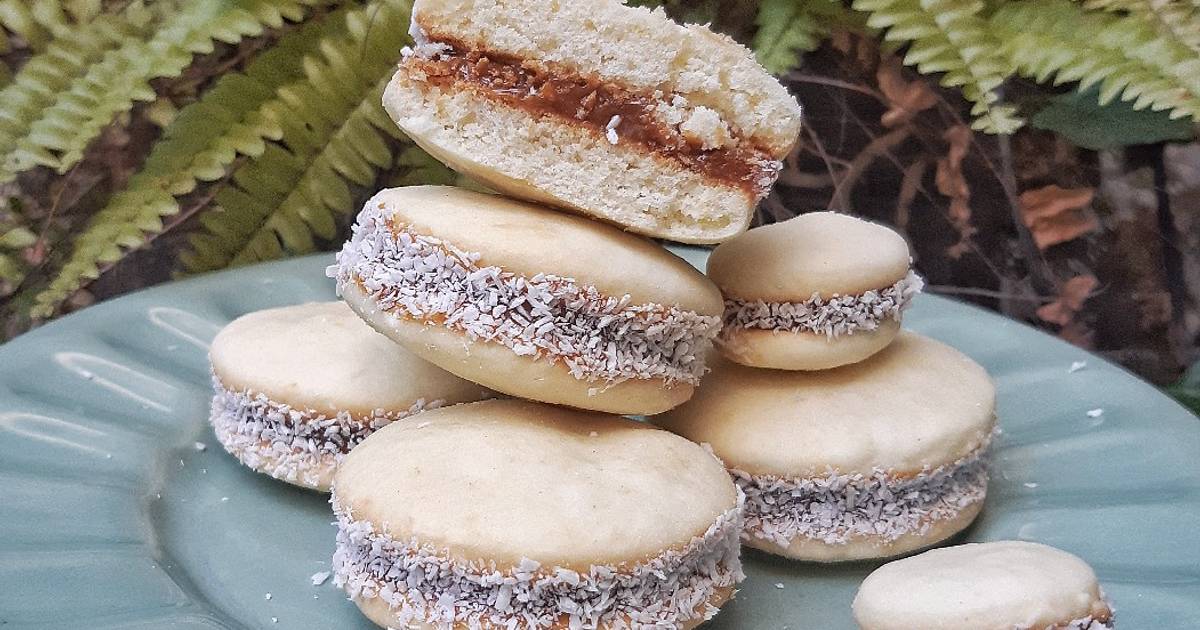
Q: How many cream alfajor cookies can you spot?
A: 7